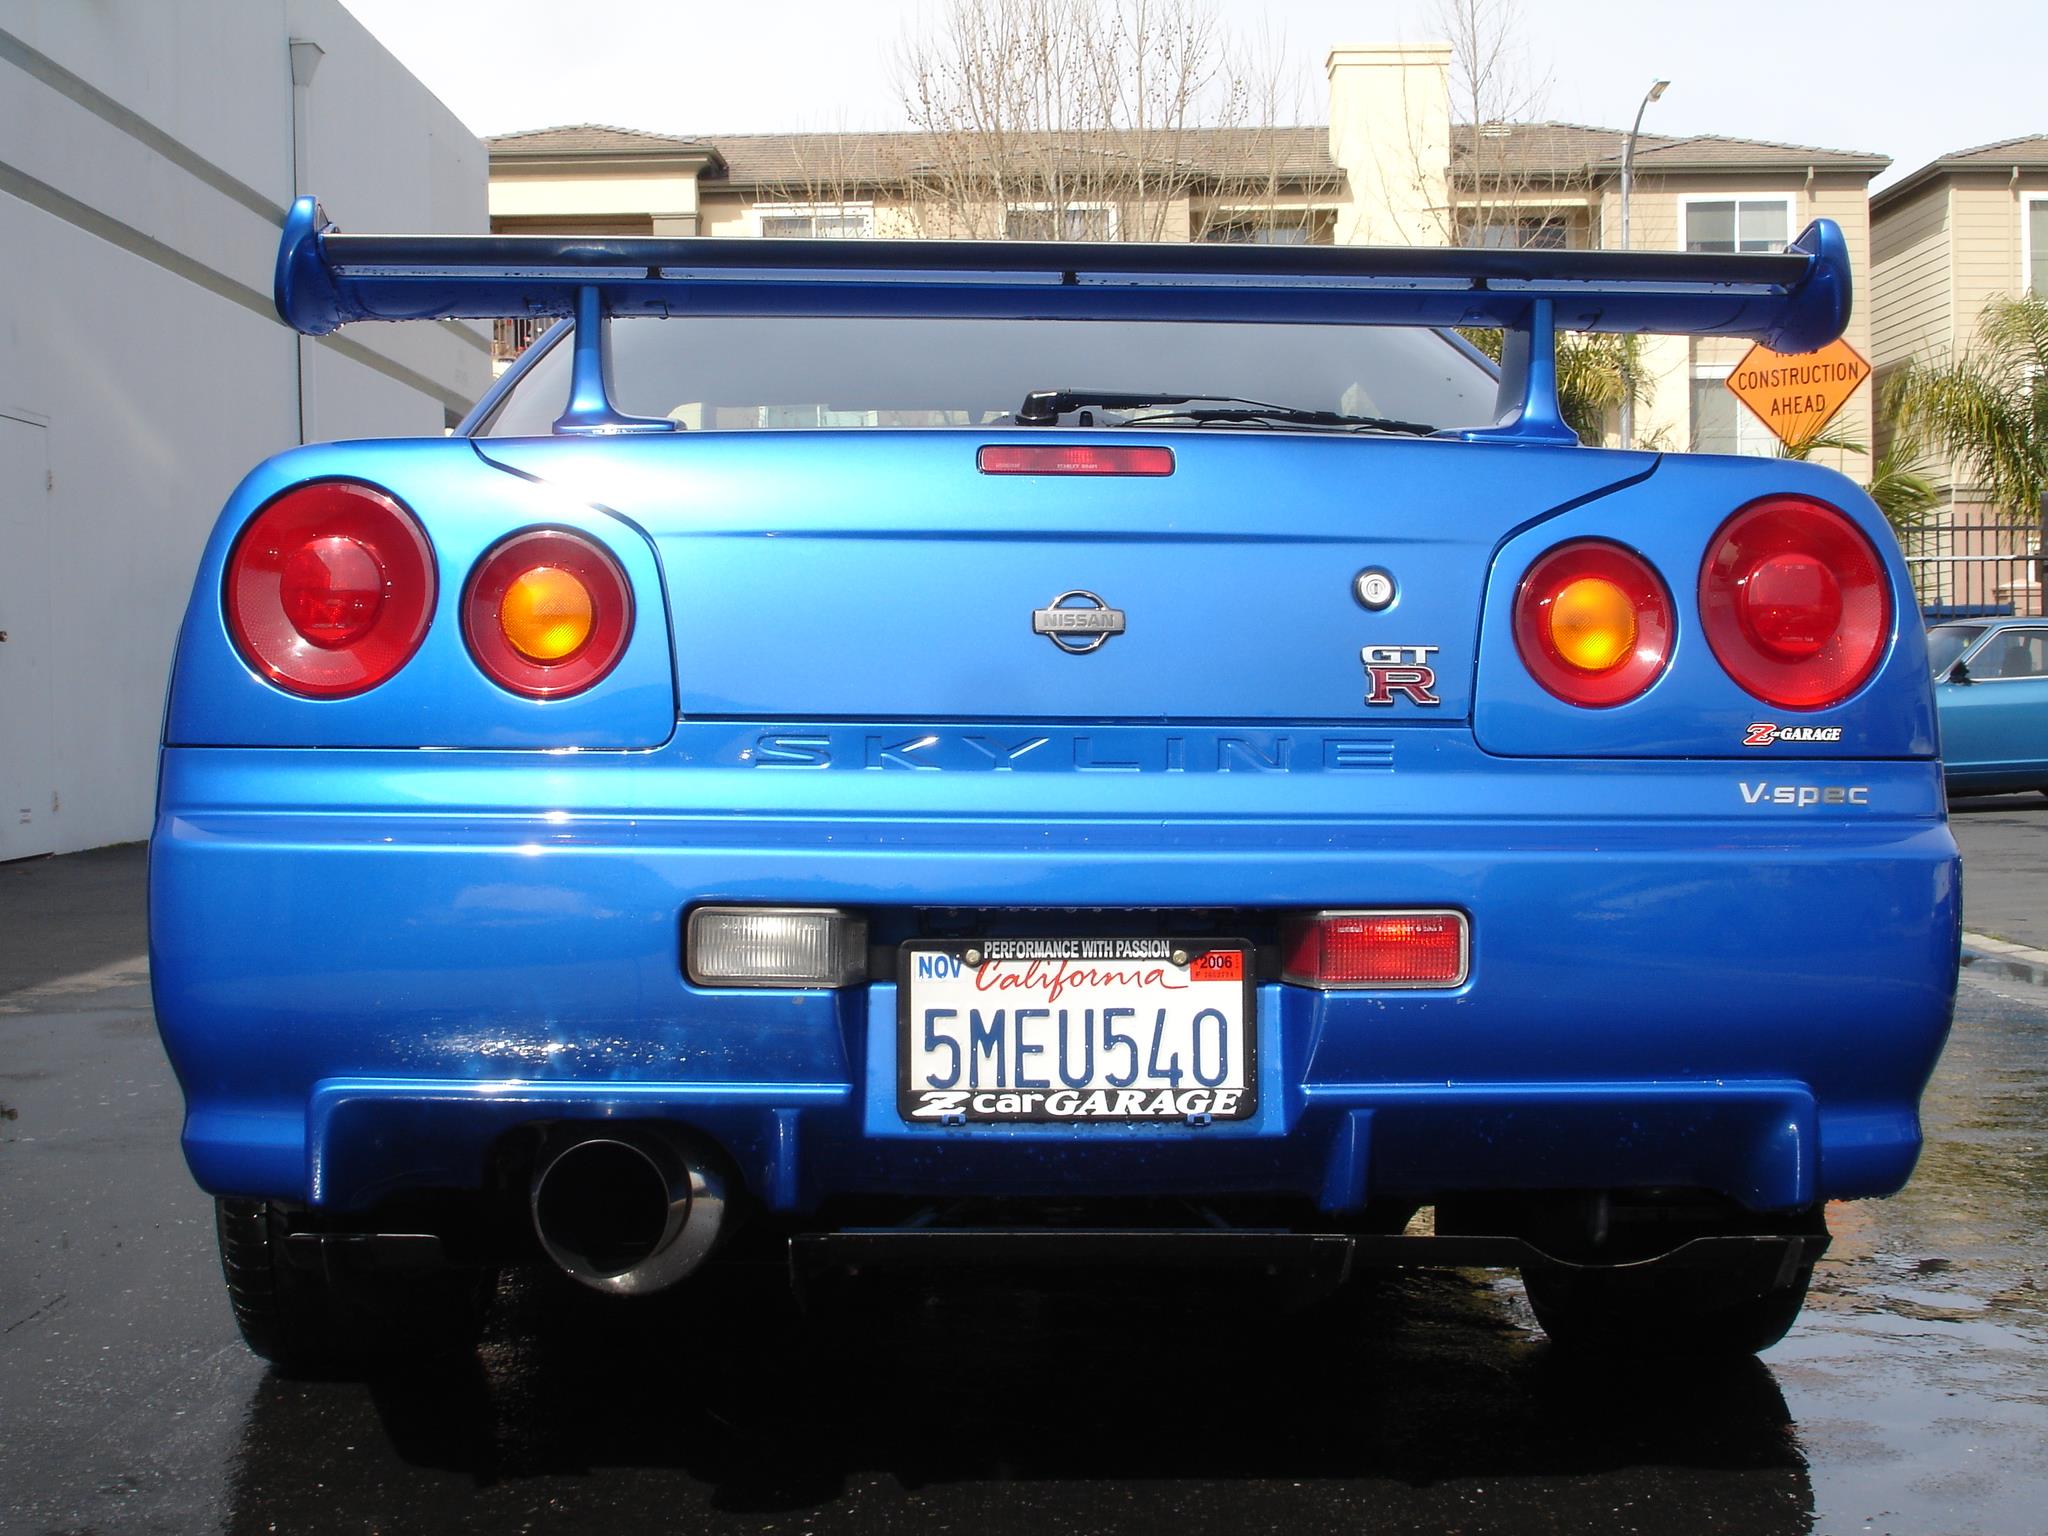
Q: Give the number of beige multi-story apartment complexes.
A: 2